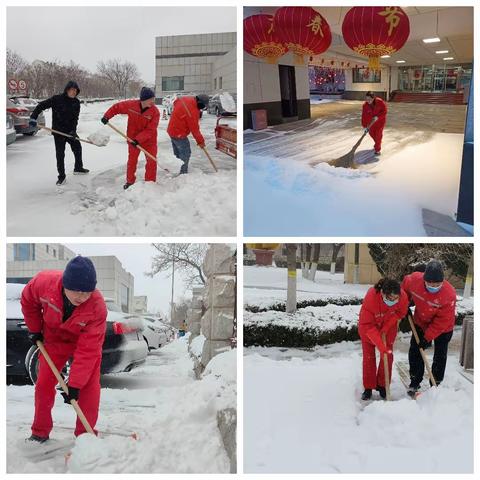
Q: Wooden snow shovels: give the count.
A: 6